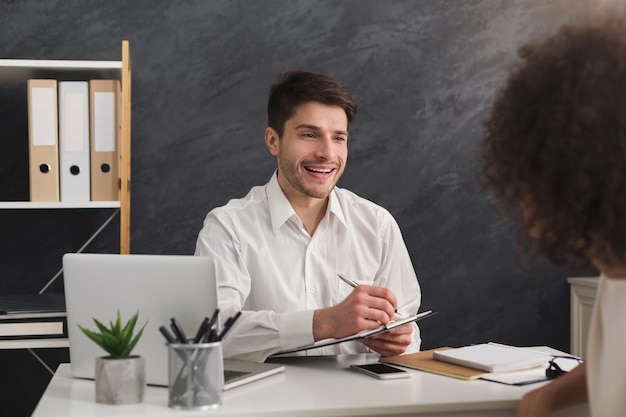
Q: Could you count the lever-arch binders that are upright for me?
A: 3